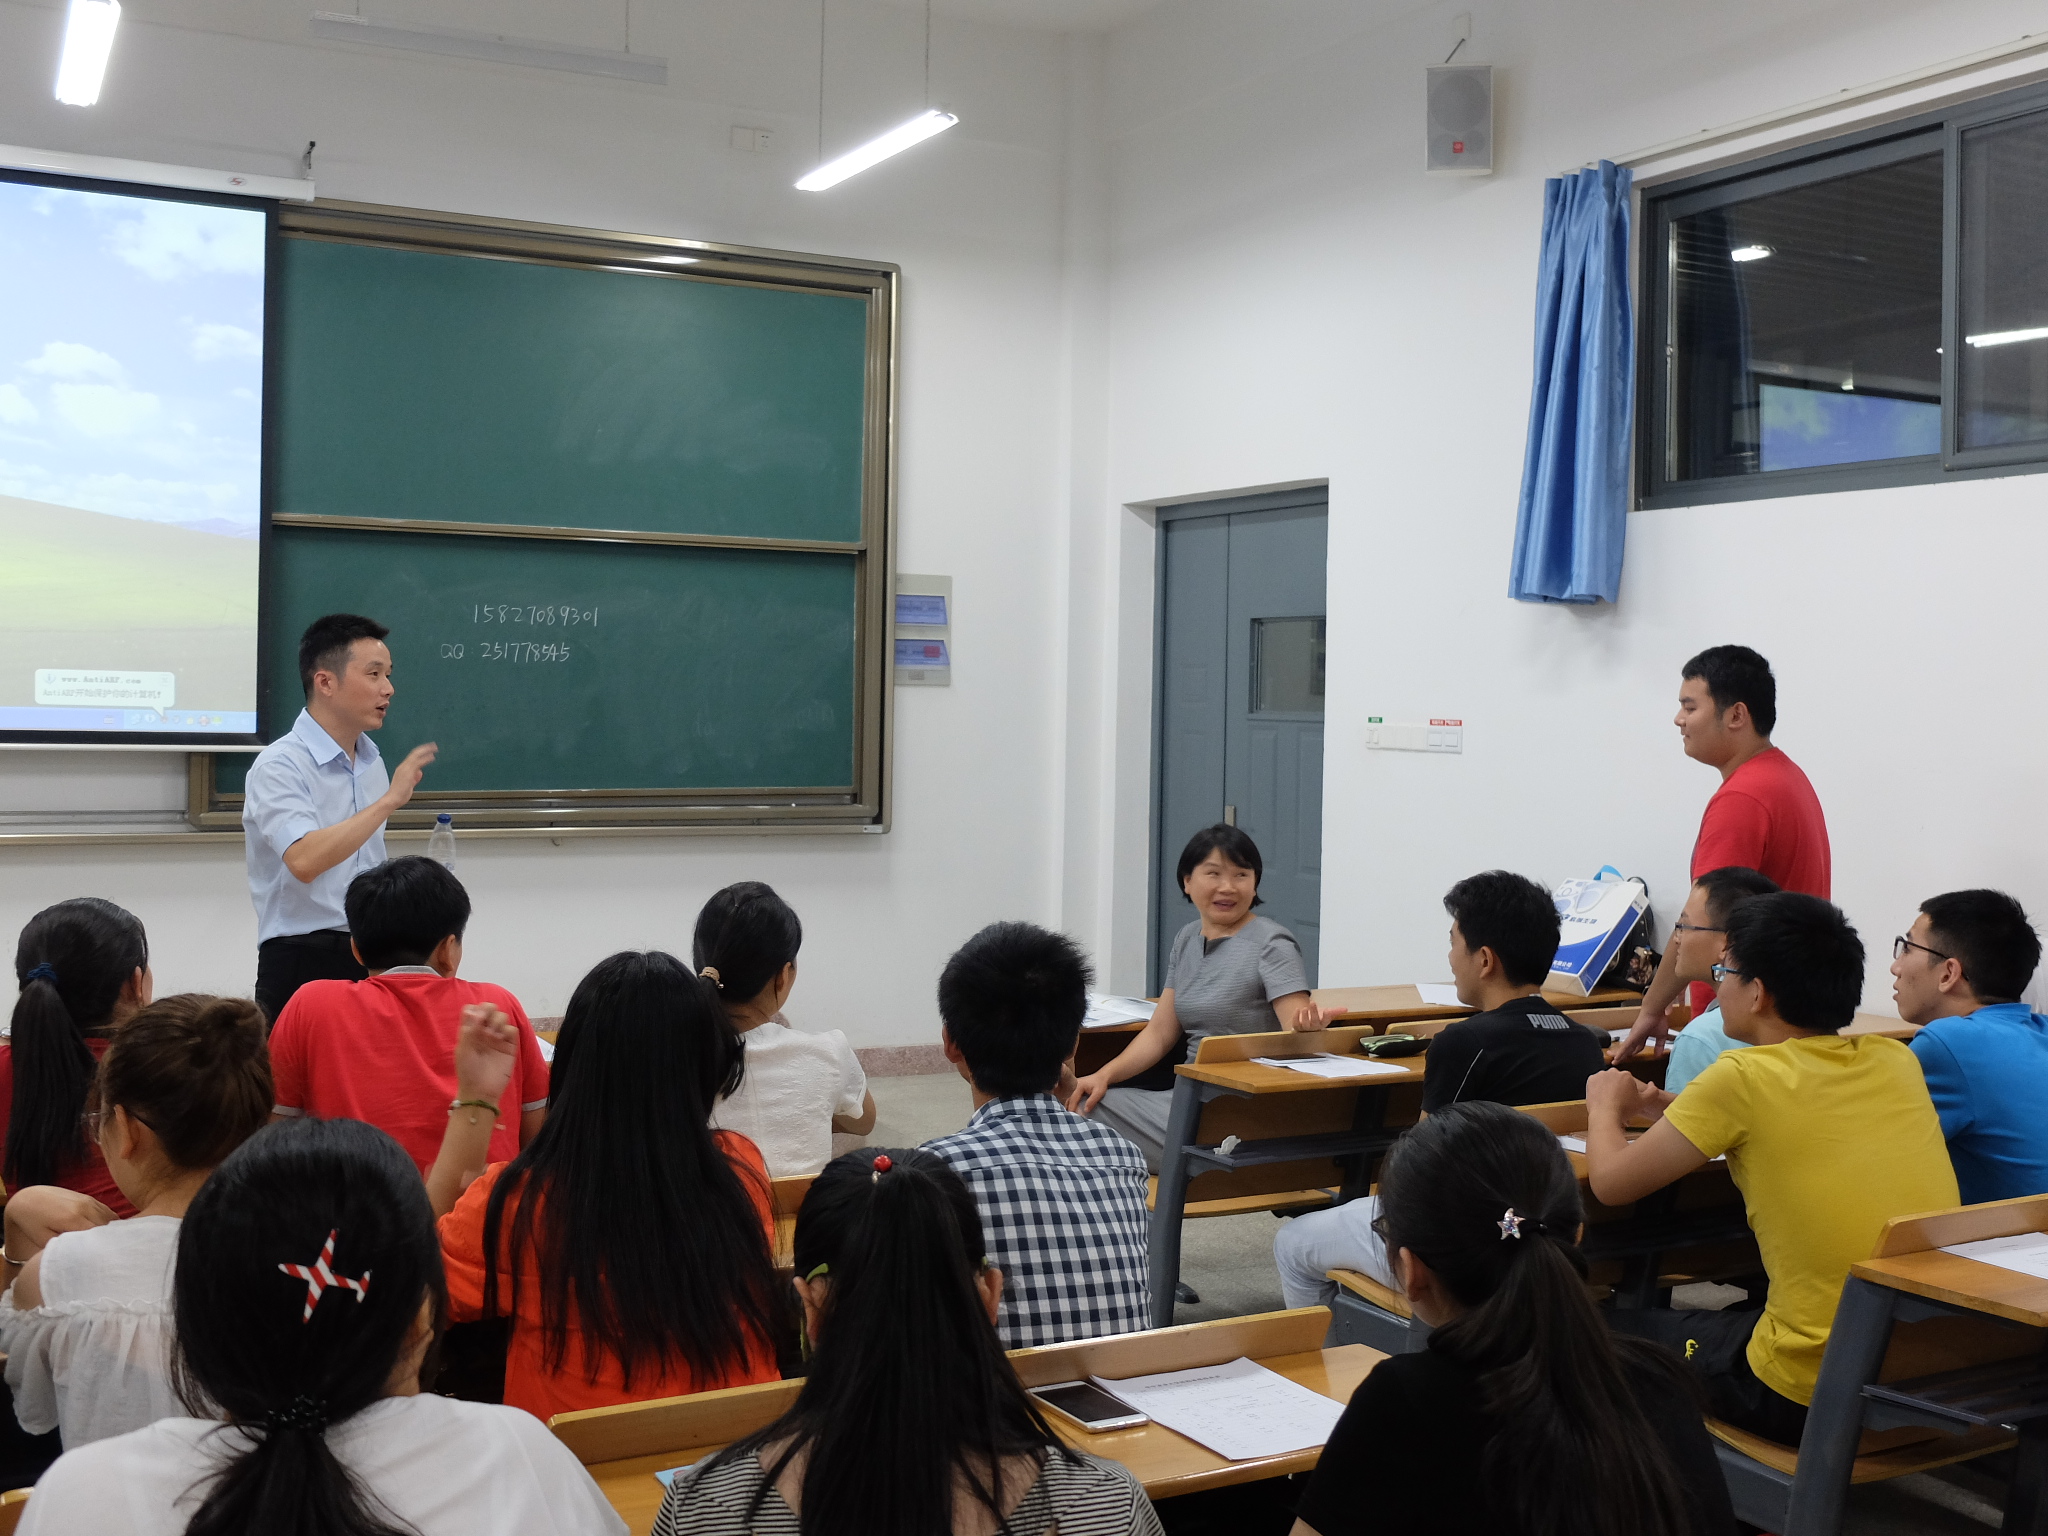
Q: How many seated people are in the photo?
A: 14